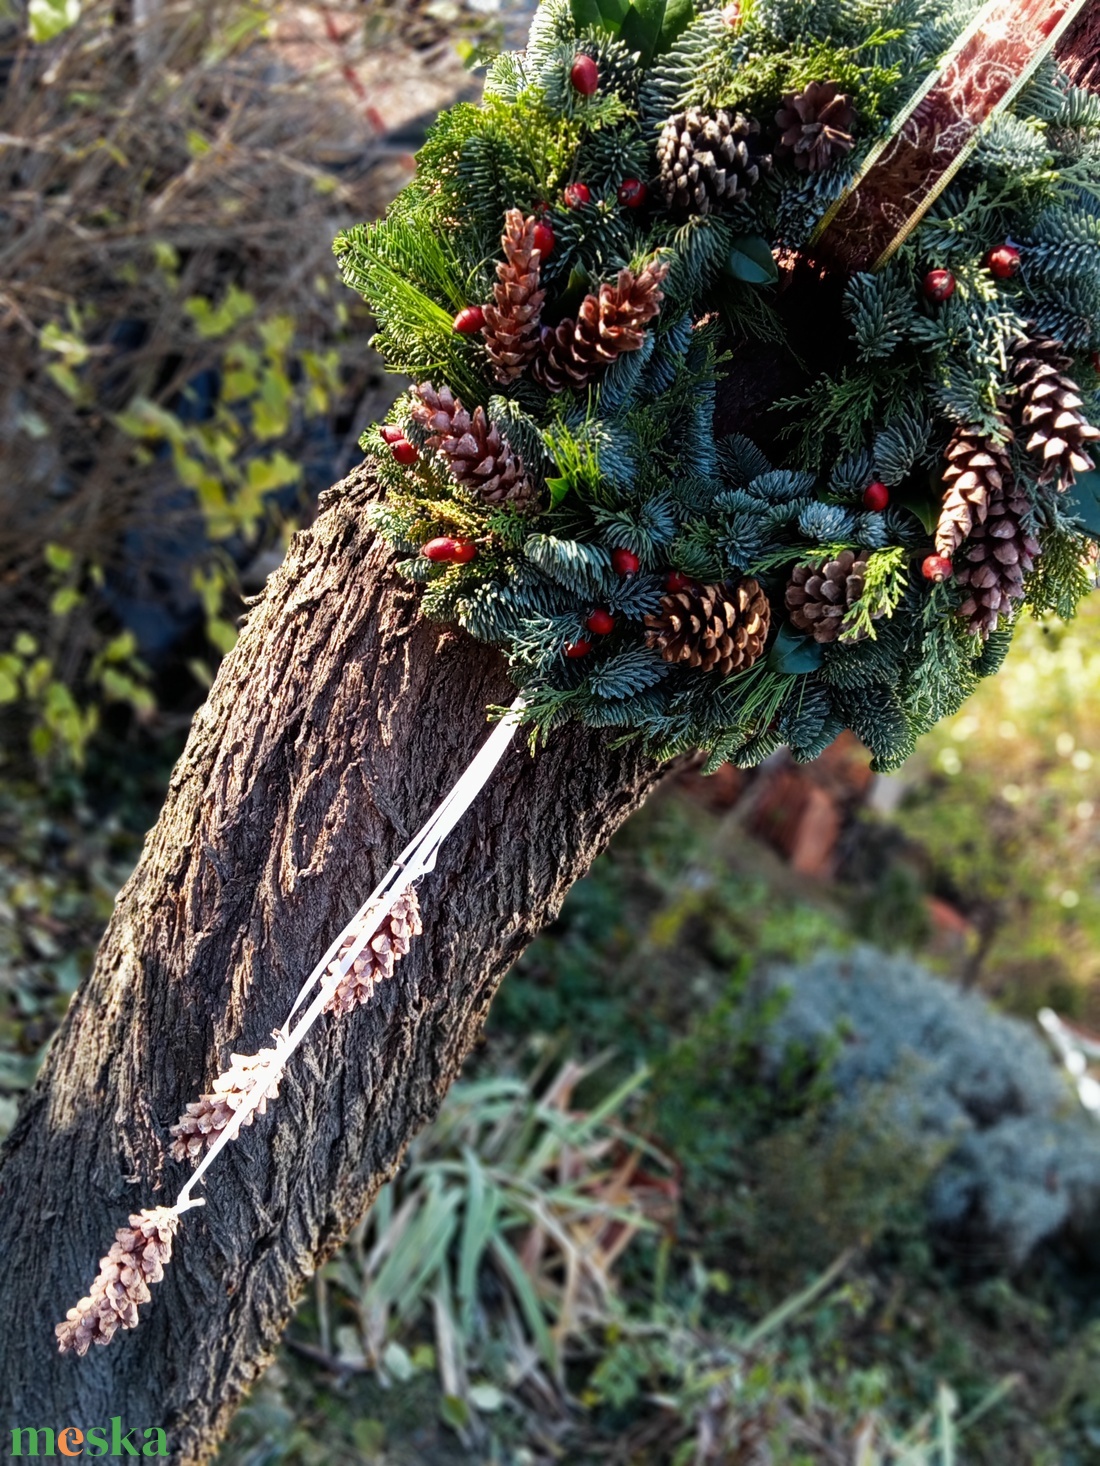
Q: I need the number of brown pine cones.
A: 13